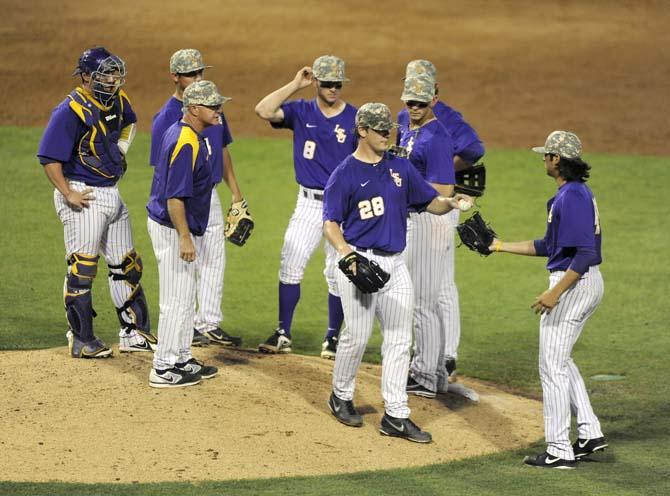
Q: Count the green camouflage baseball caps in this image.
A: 7